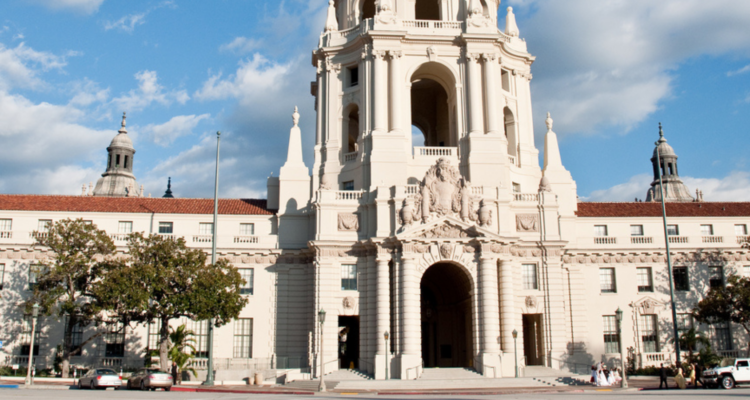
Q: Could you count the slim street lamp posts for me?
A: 5